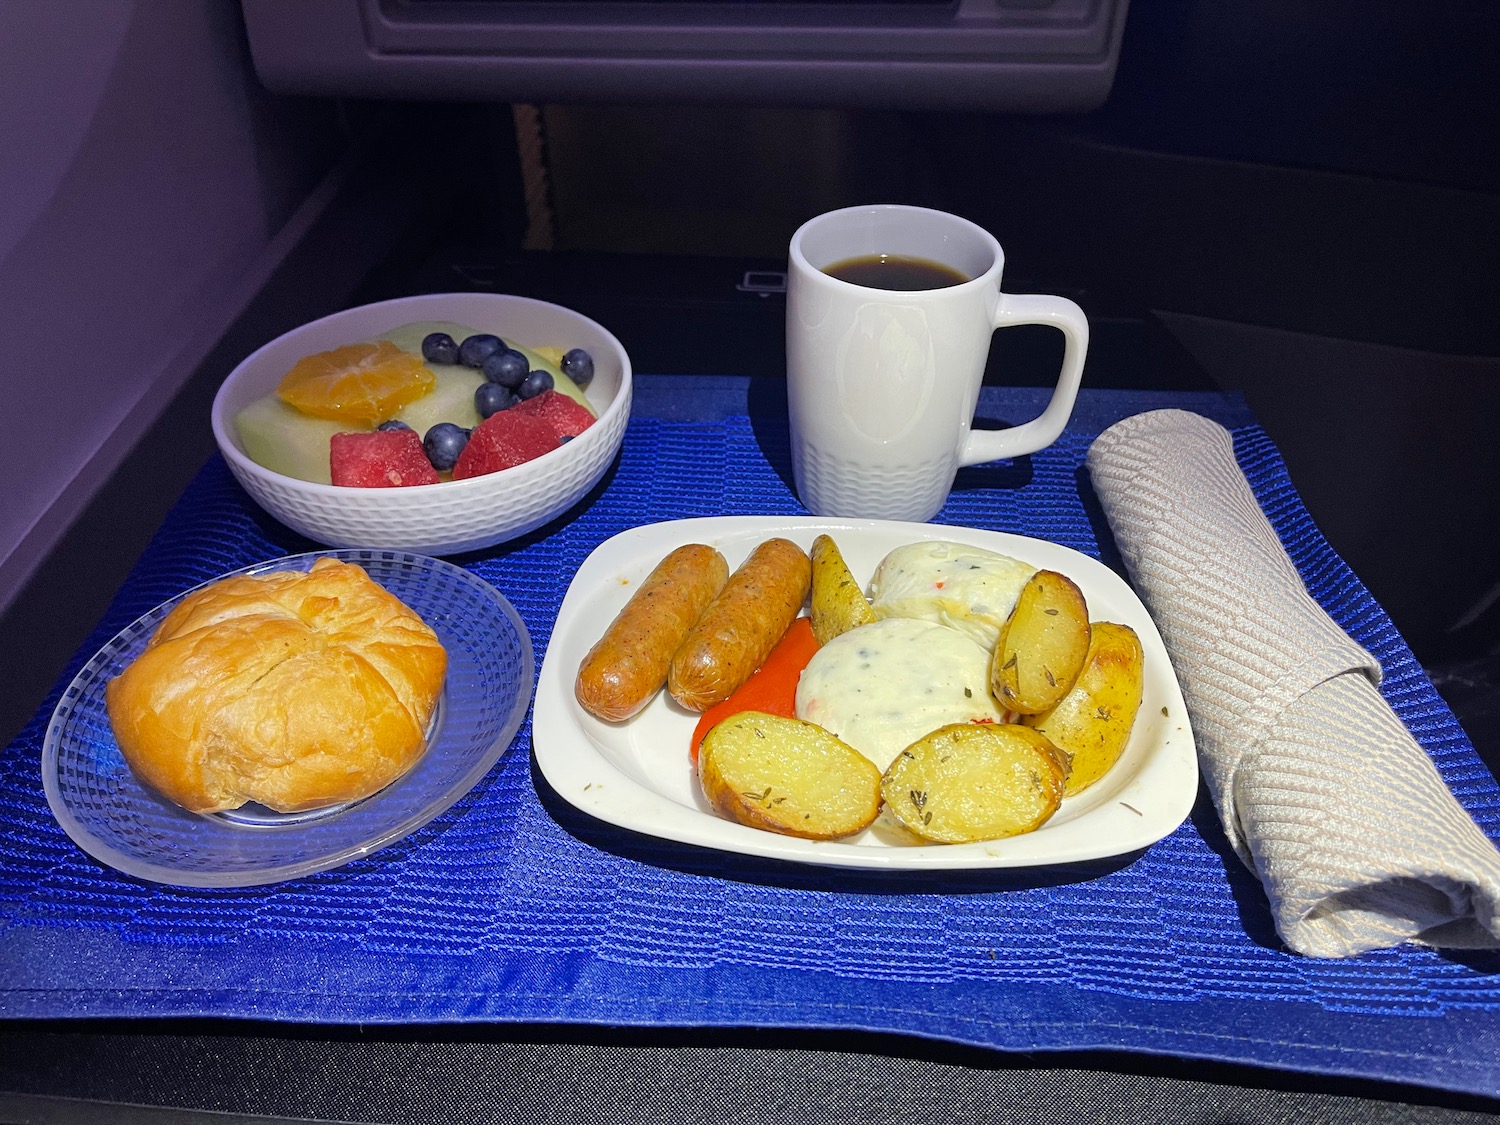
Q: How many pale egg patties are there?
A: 2